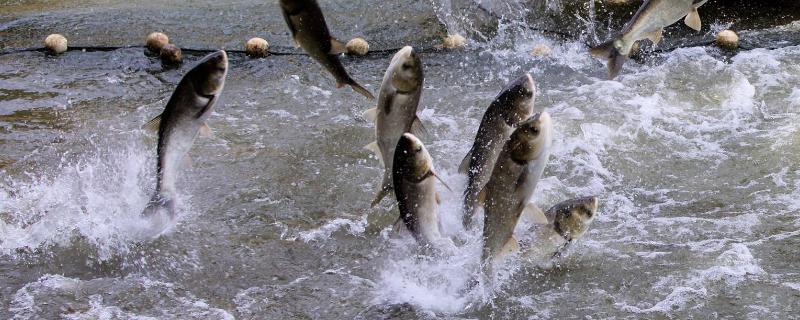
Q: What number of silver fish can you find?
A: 8